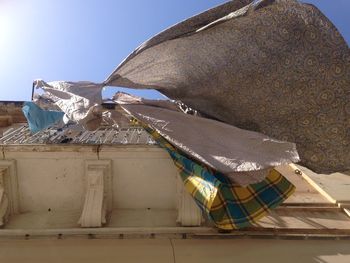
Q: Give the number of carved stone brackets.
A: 3